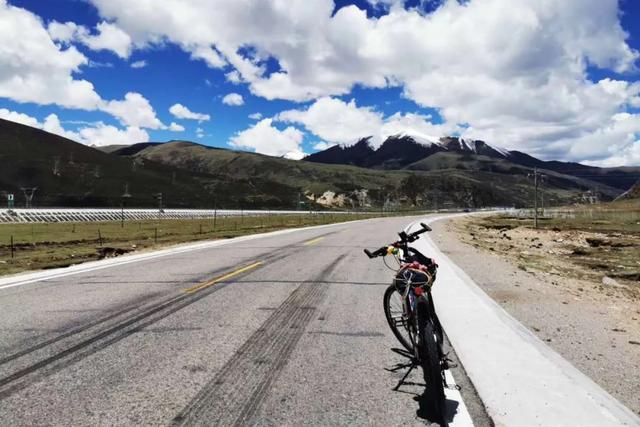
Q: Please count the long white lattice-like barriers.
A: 1